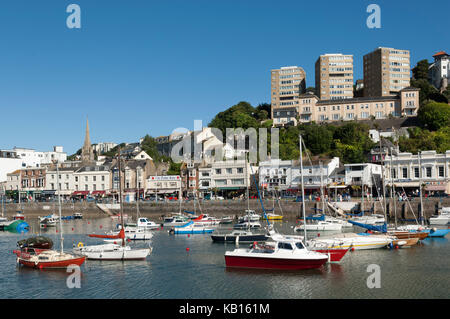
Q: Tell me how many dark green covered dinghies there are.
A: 1